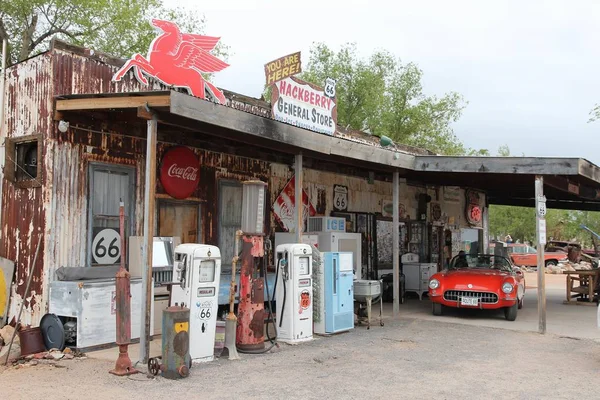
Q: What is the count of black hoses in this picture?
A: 3